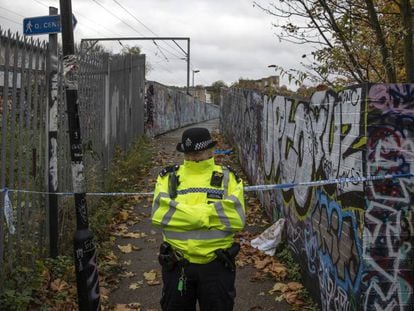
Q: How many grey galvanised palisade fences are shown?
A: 1